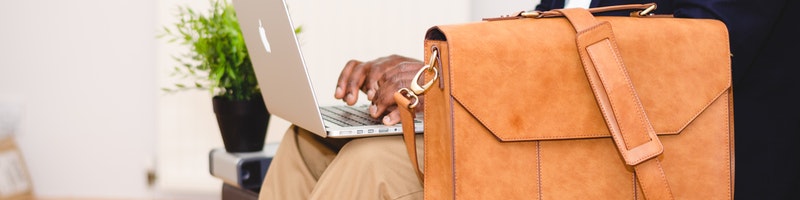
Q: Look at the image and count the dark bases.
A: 1